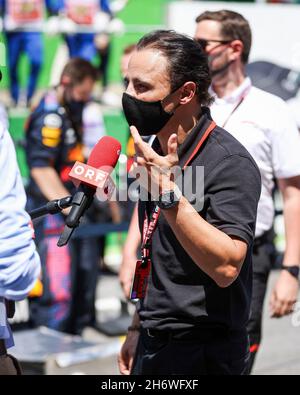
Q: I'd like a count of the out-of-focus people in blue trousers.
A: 2